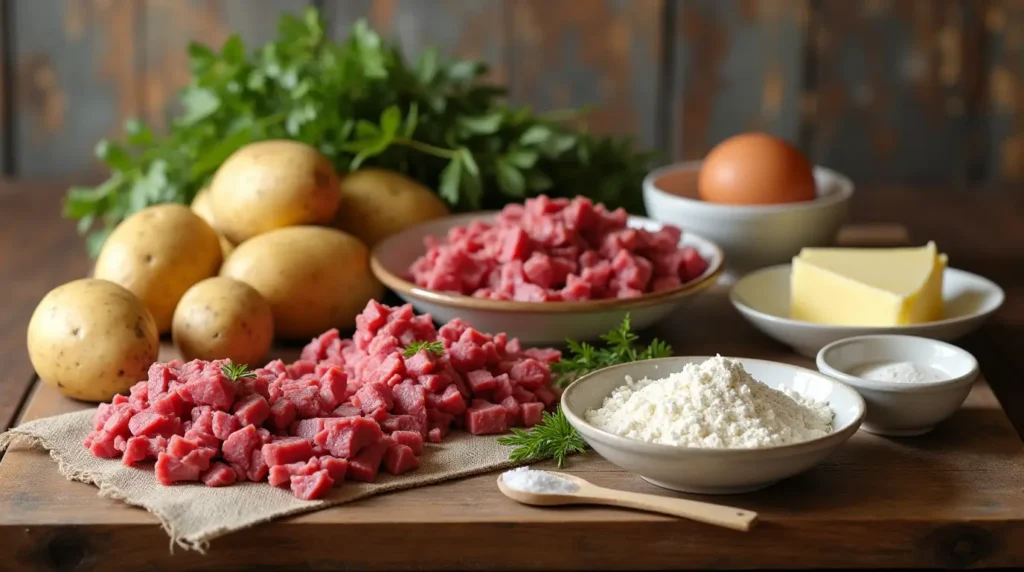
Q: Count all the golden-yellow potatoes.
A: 7